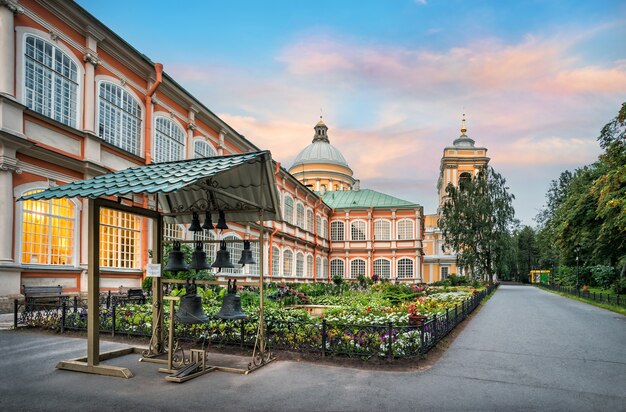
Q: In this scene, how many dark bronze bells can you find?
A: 9